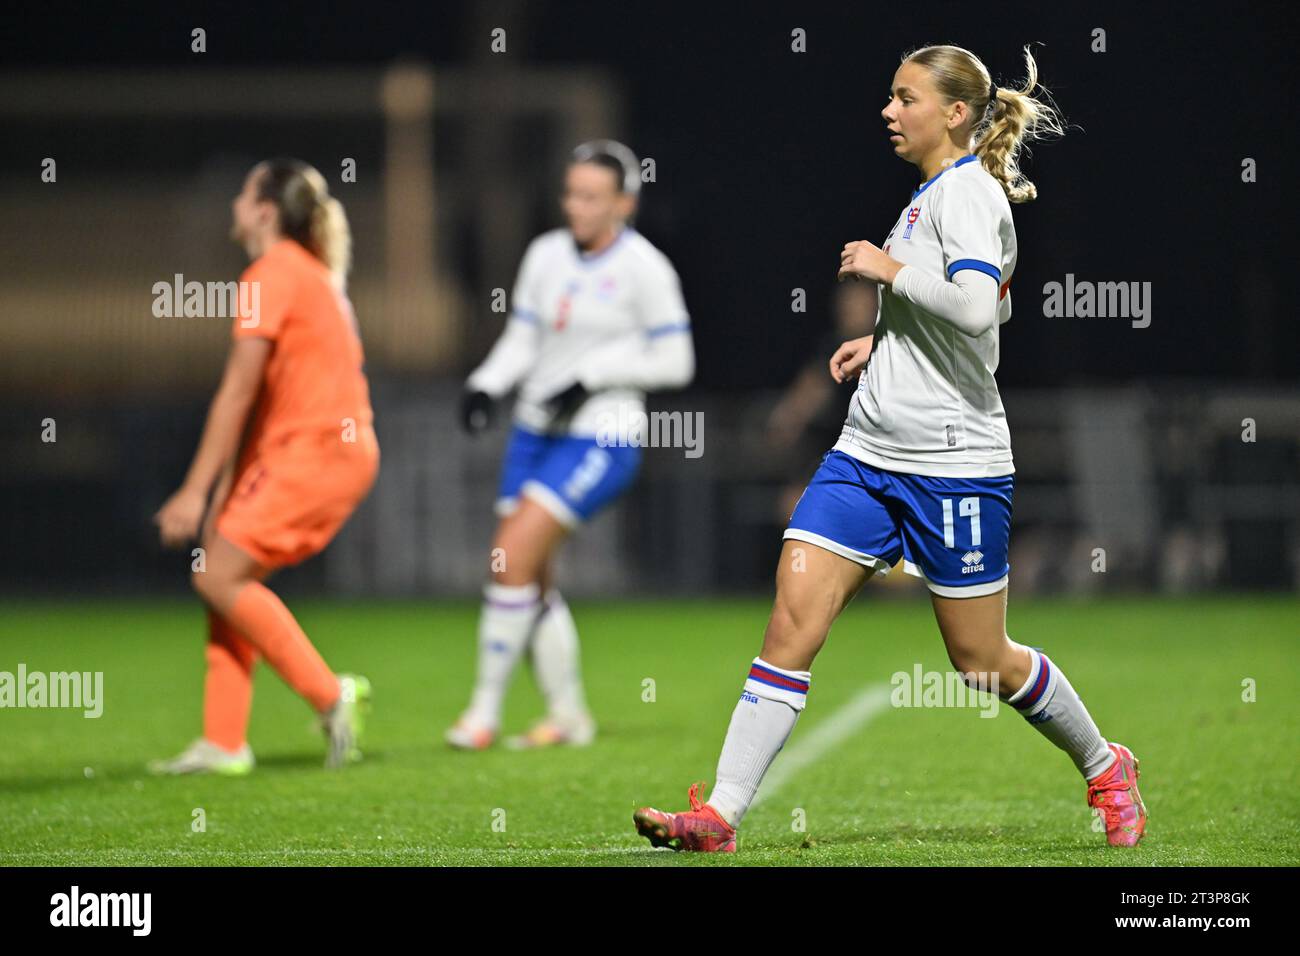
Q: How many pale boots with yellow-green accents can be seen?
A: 2